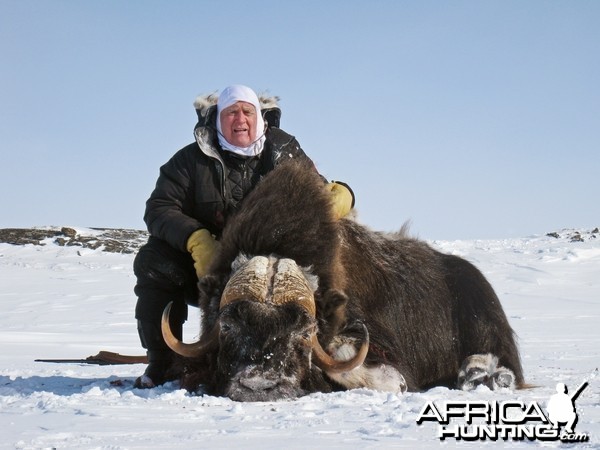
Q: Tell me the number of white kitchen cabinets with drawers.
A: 0